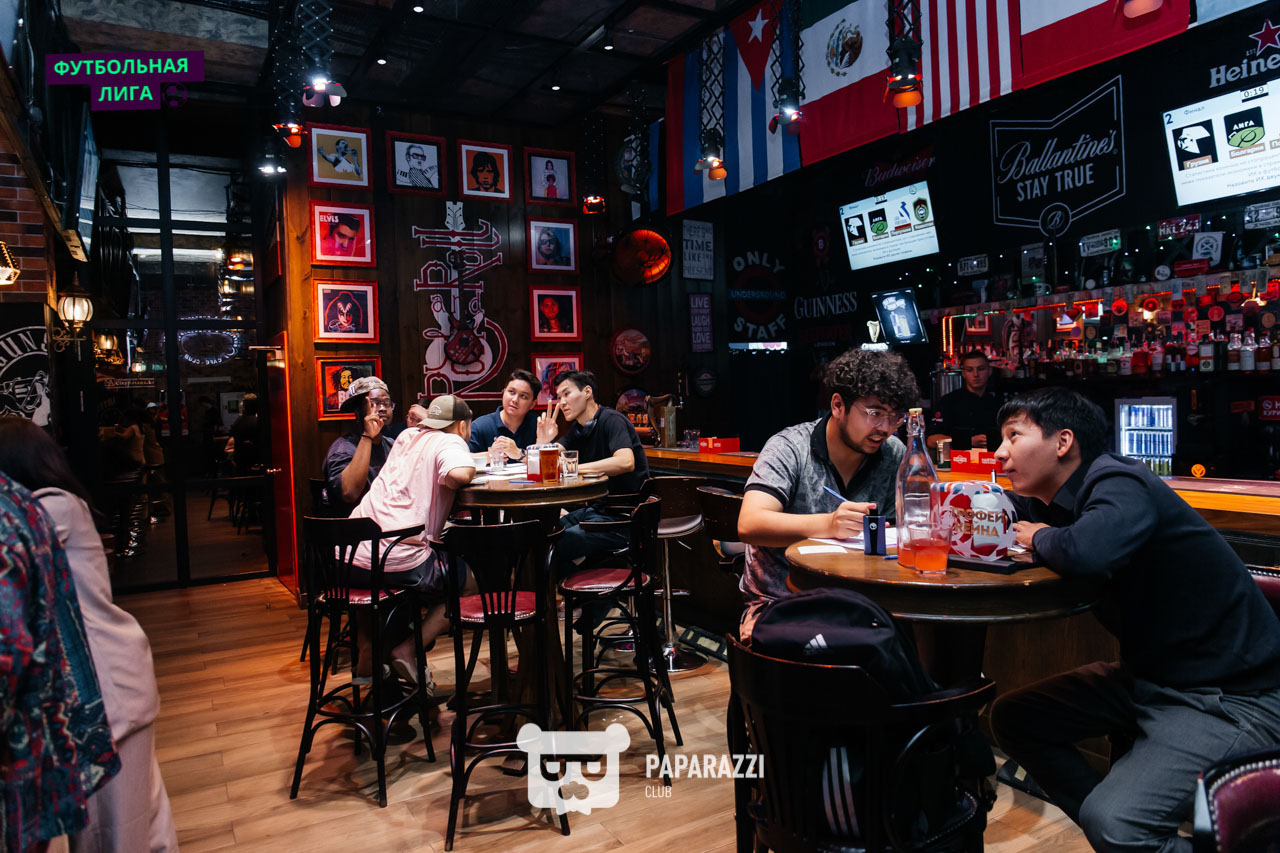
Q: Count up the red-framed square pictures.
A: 10